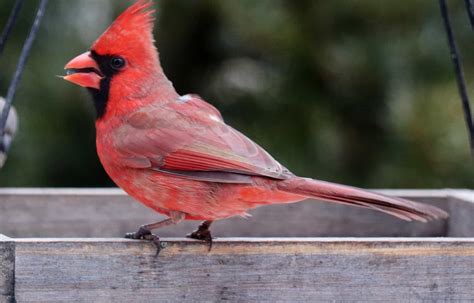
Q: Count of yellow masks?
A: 0